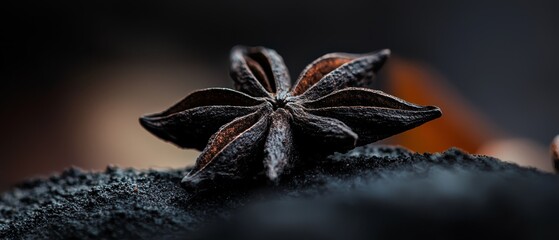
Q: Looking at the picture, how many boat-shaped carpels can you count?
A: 7